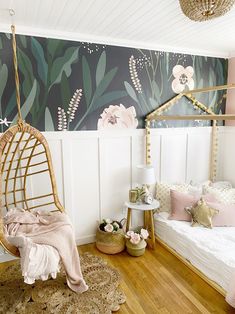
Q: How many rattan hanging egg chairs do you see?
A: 1